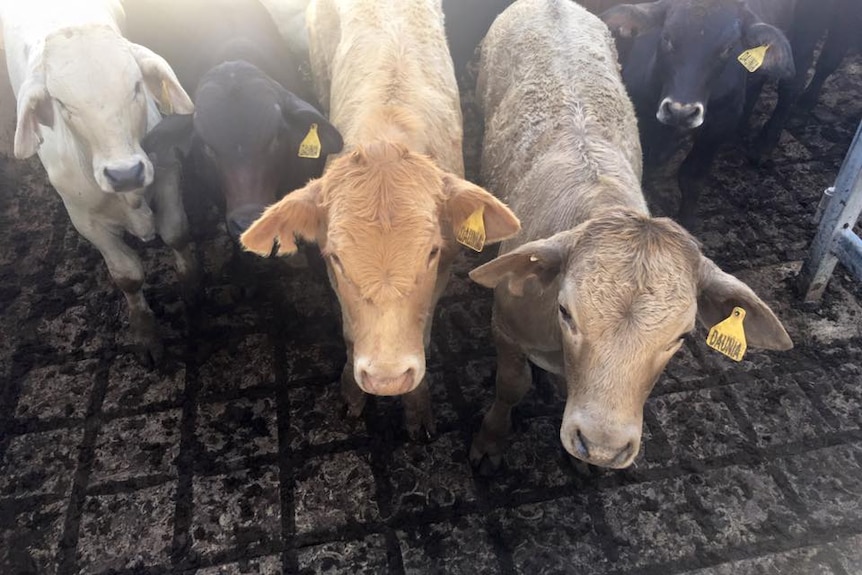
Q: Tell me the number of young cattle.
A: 5